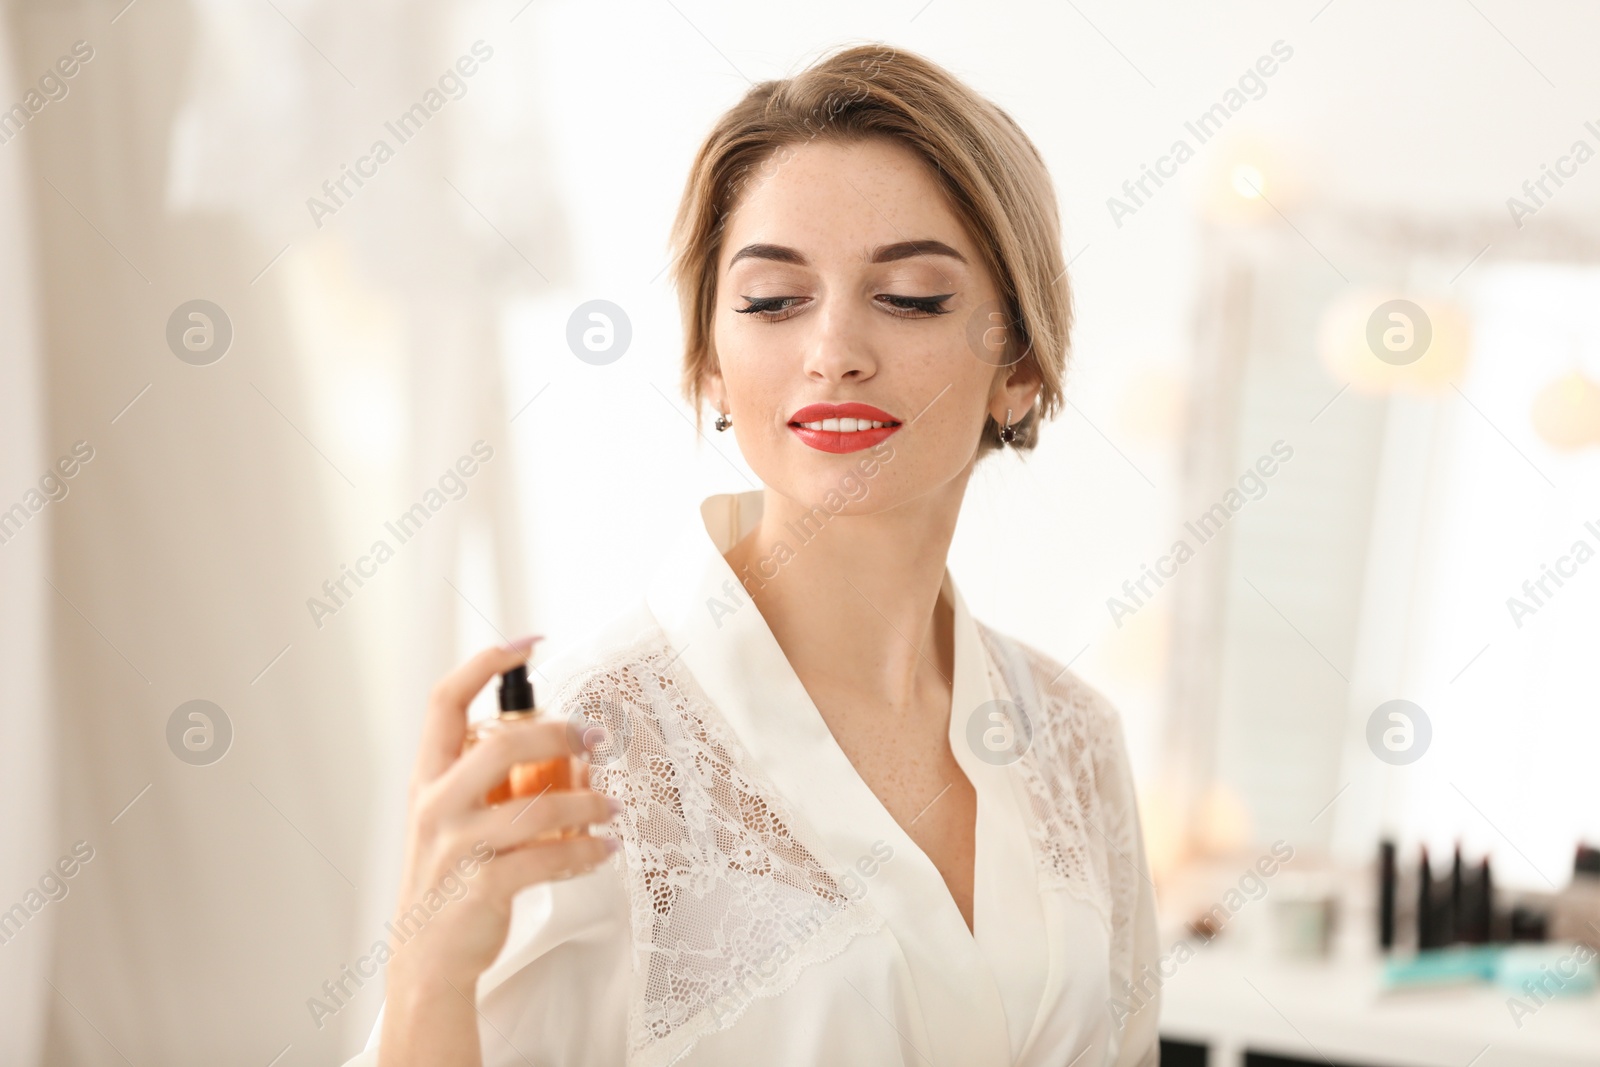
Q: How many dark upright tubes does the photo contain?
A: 4